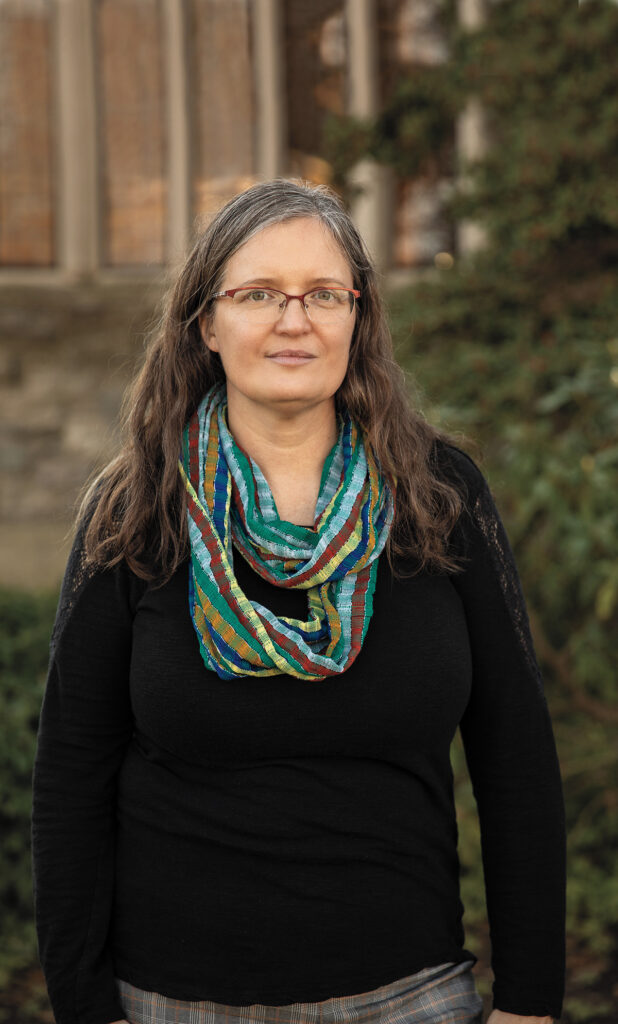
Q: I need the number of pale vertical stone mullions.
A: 5